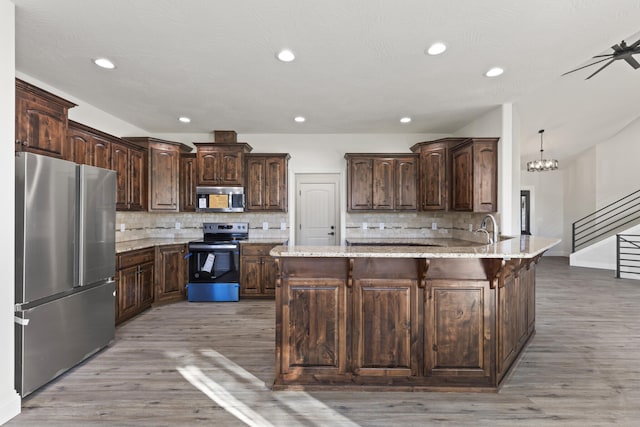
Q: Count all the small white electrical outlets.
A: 8